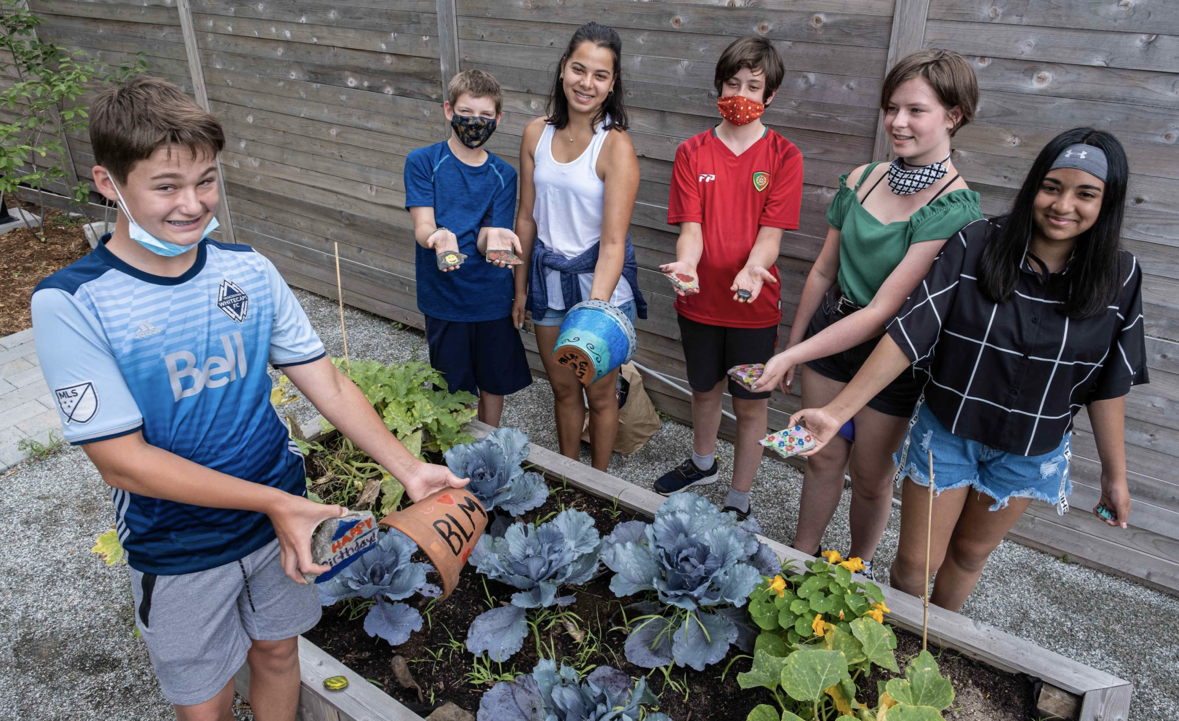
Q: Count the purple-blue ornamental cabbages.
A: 5